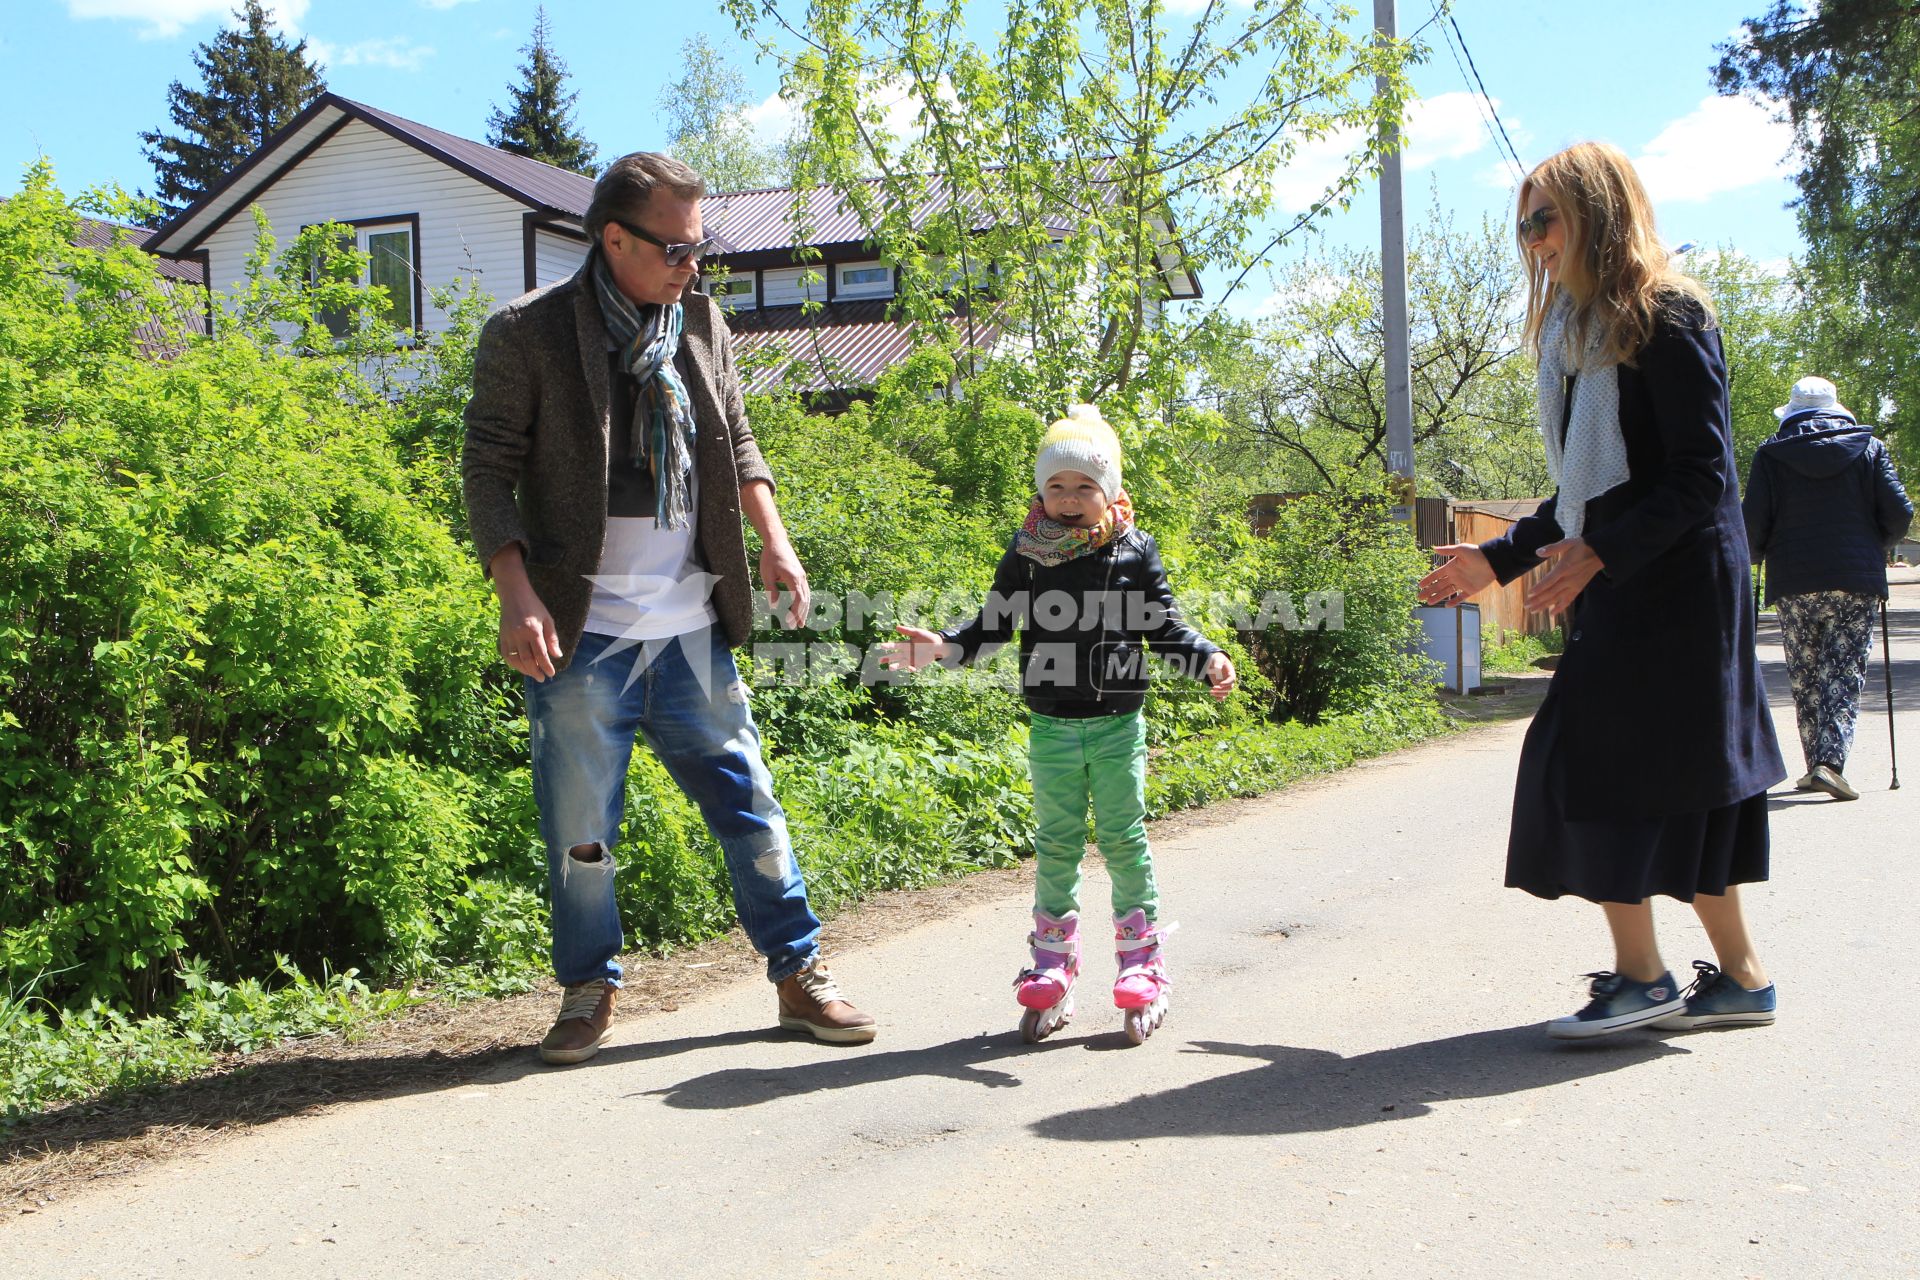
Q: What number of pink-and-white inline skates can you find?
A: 2